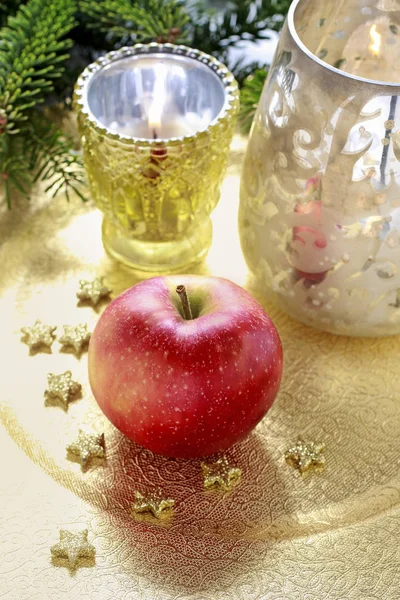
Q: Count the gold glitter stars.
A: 9